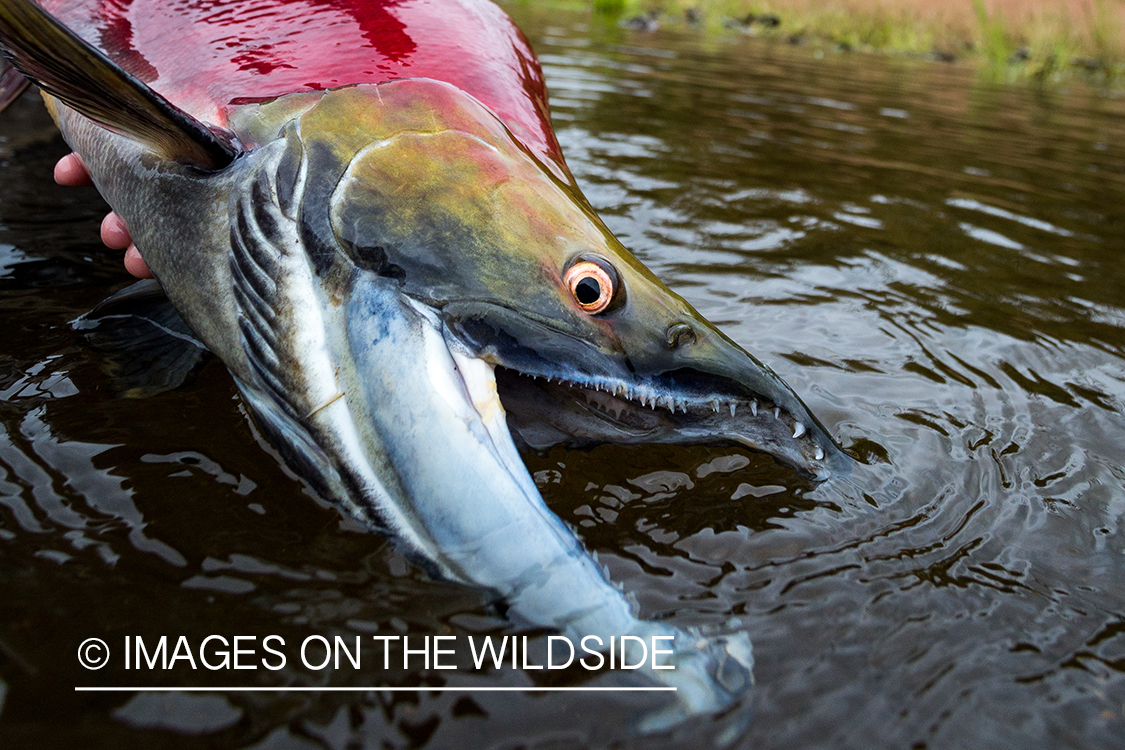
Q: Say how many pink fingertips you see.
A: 3